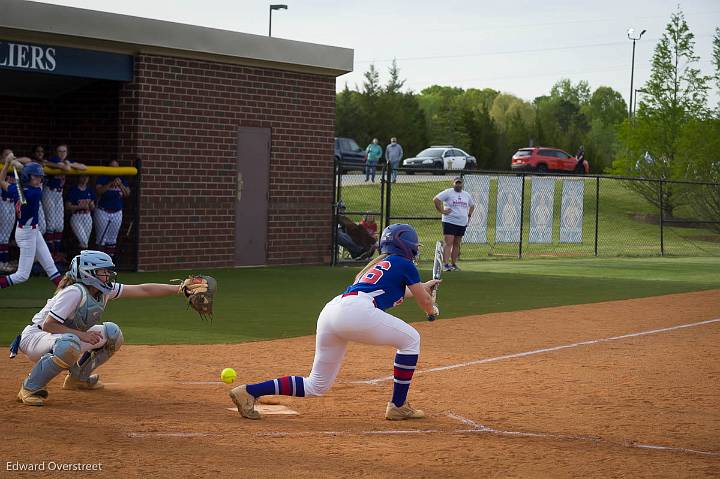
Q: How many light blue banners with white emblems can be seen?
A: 4